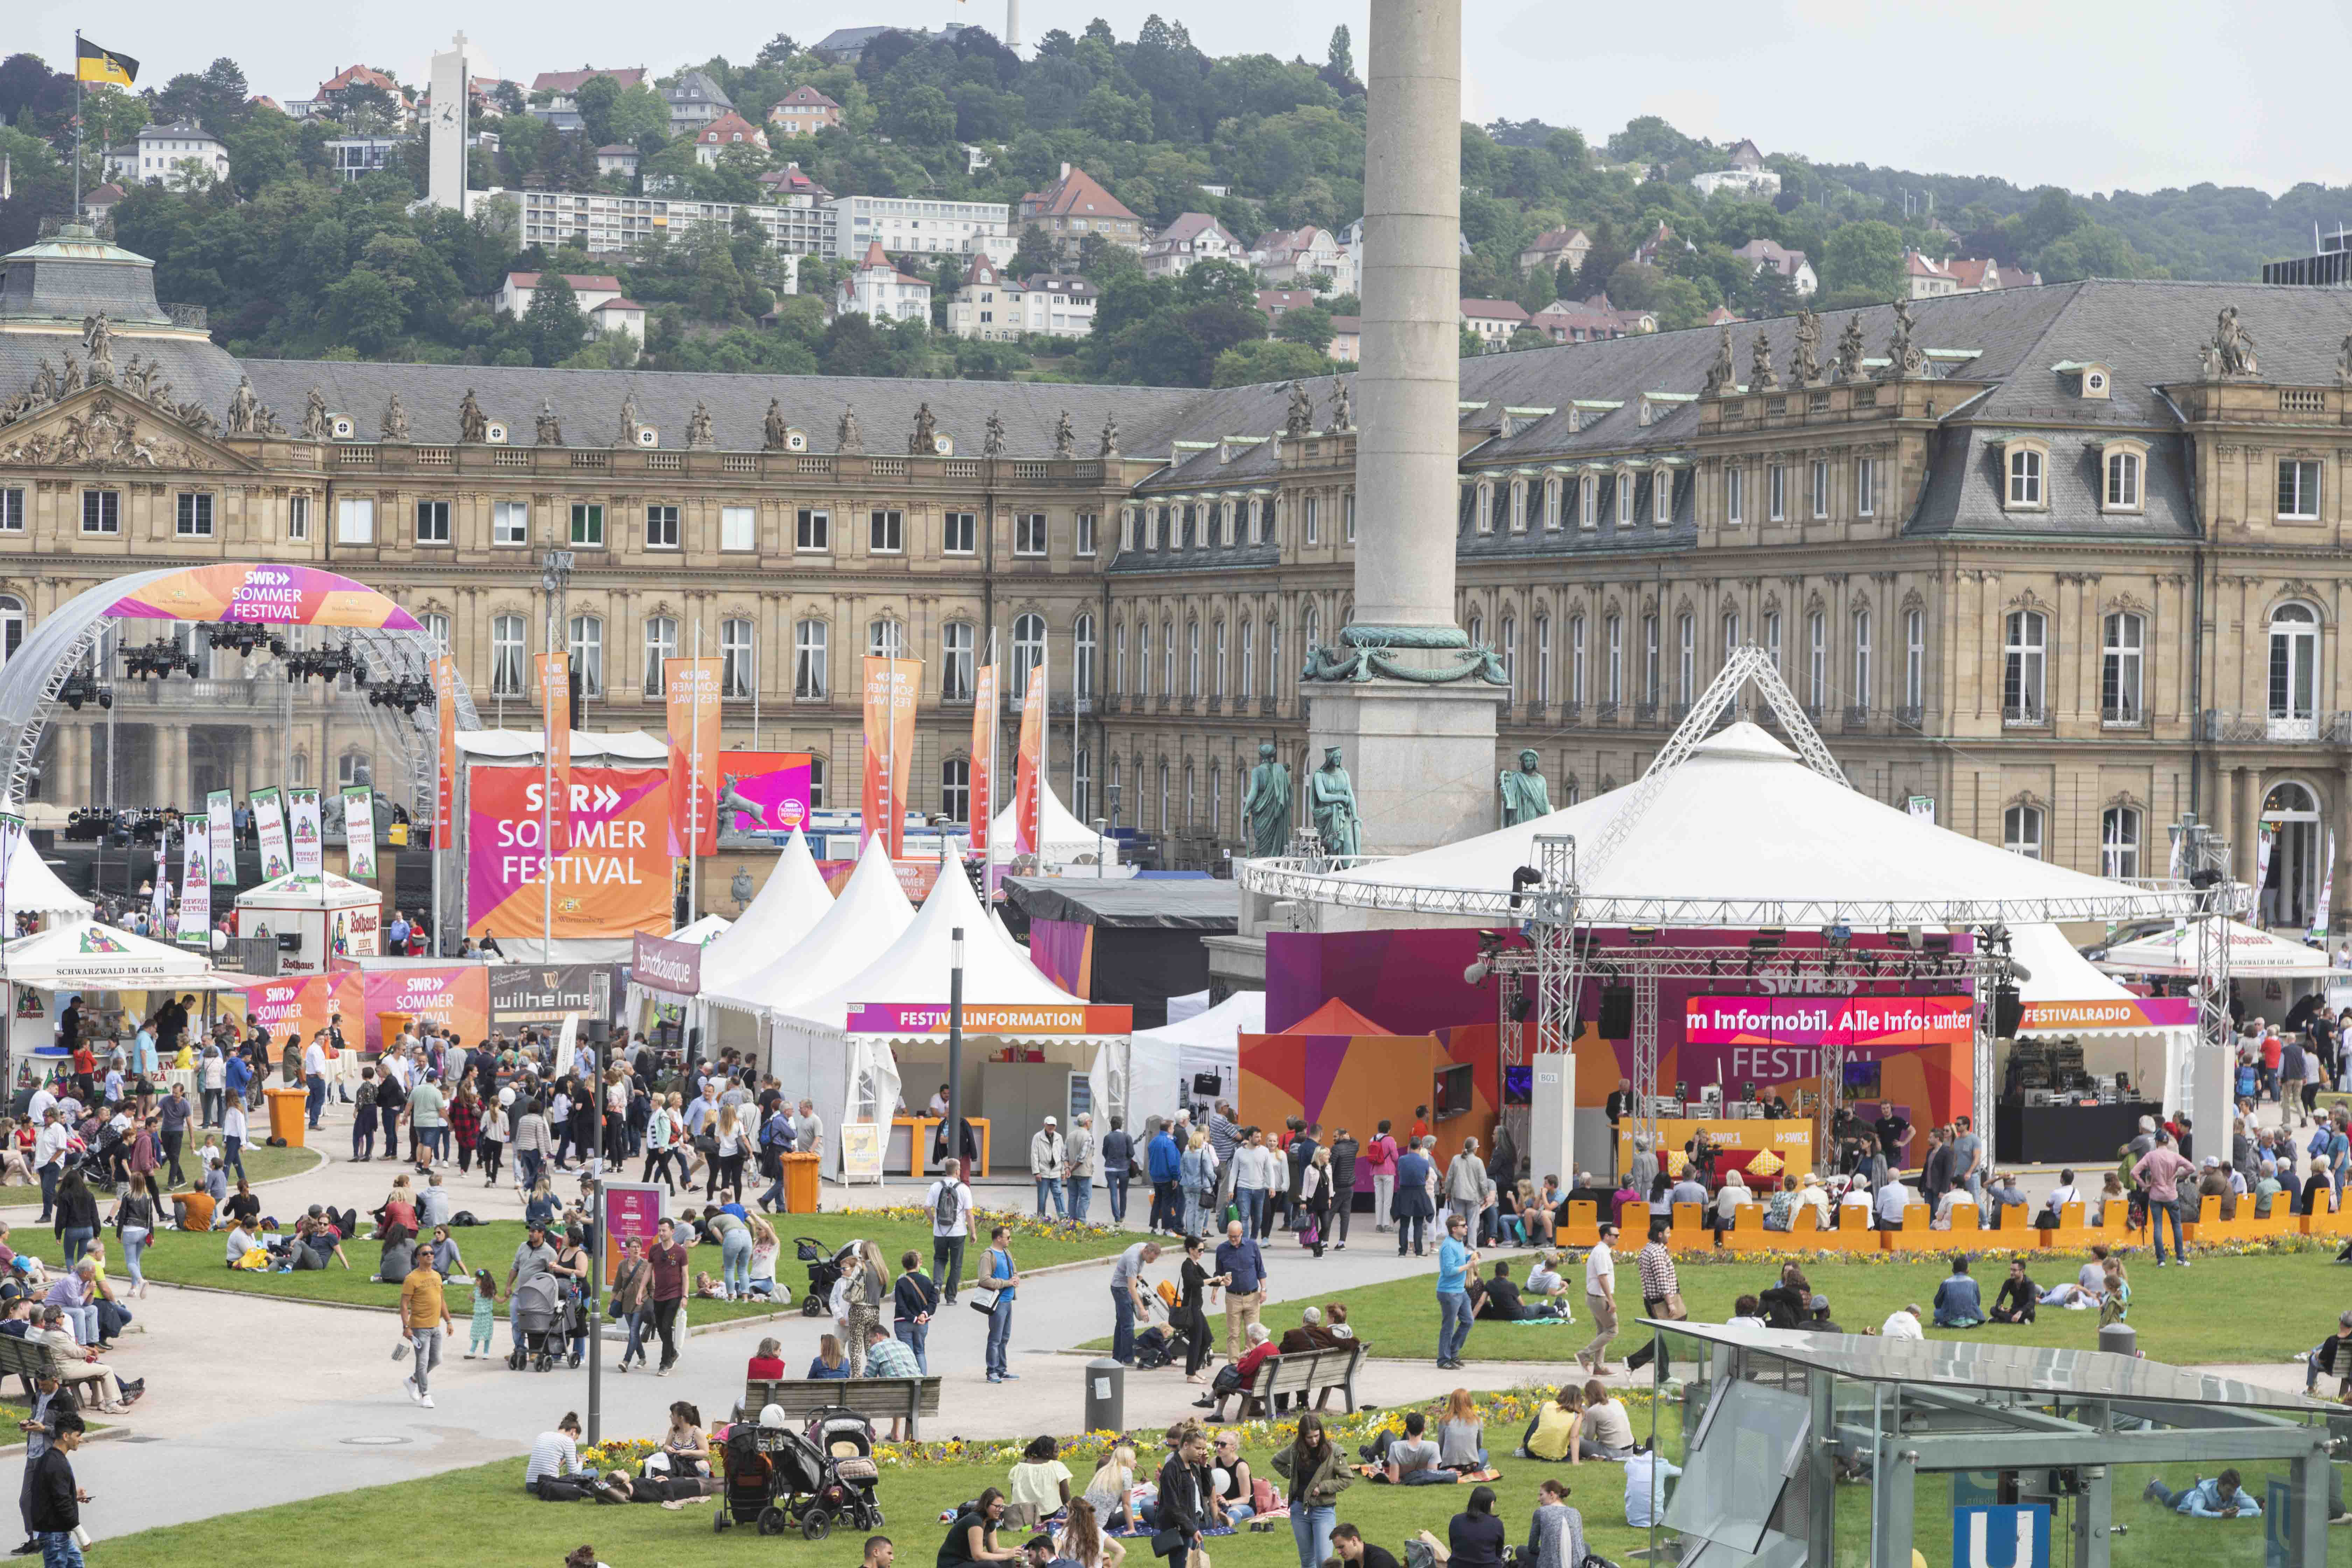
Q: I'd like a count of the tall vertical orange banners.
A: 6